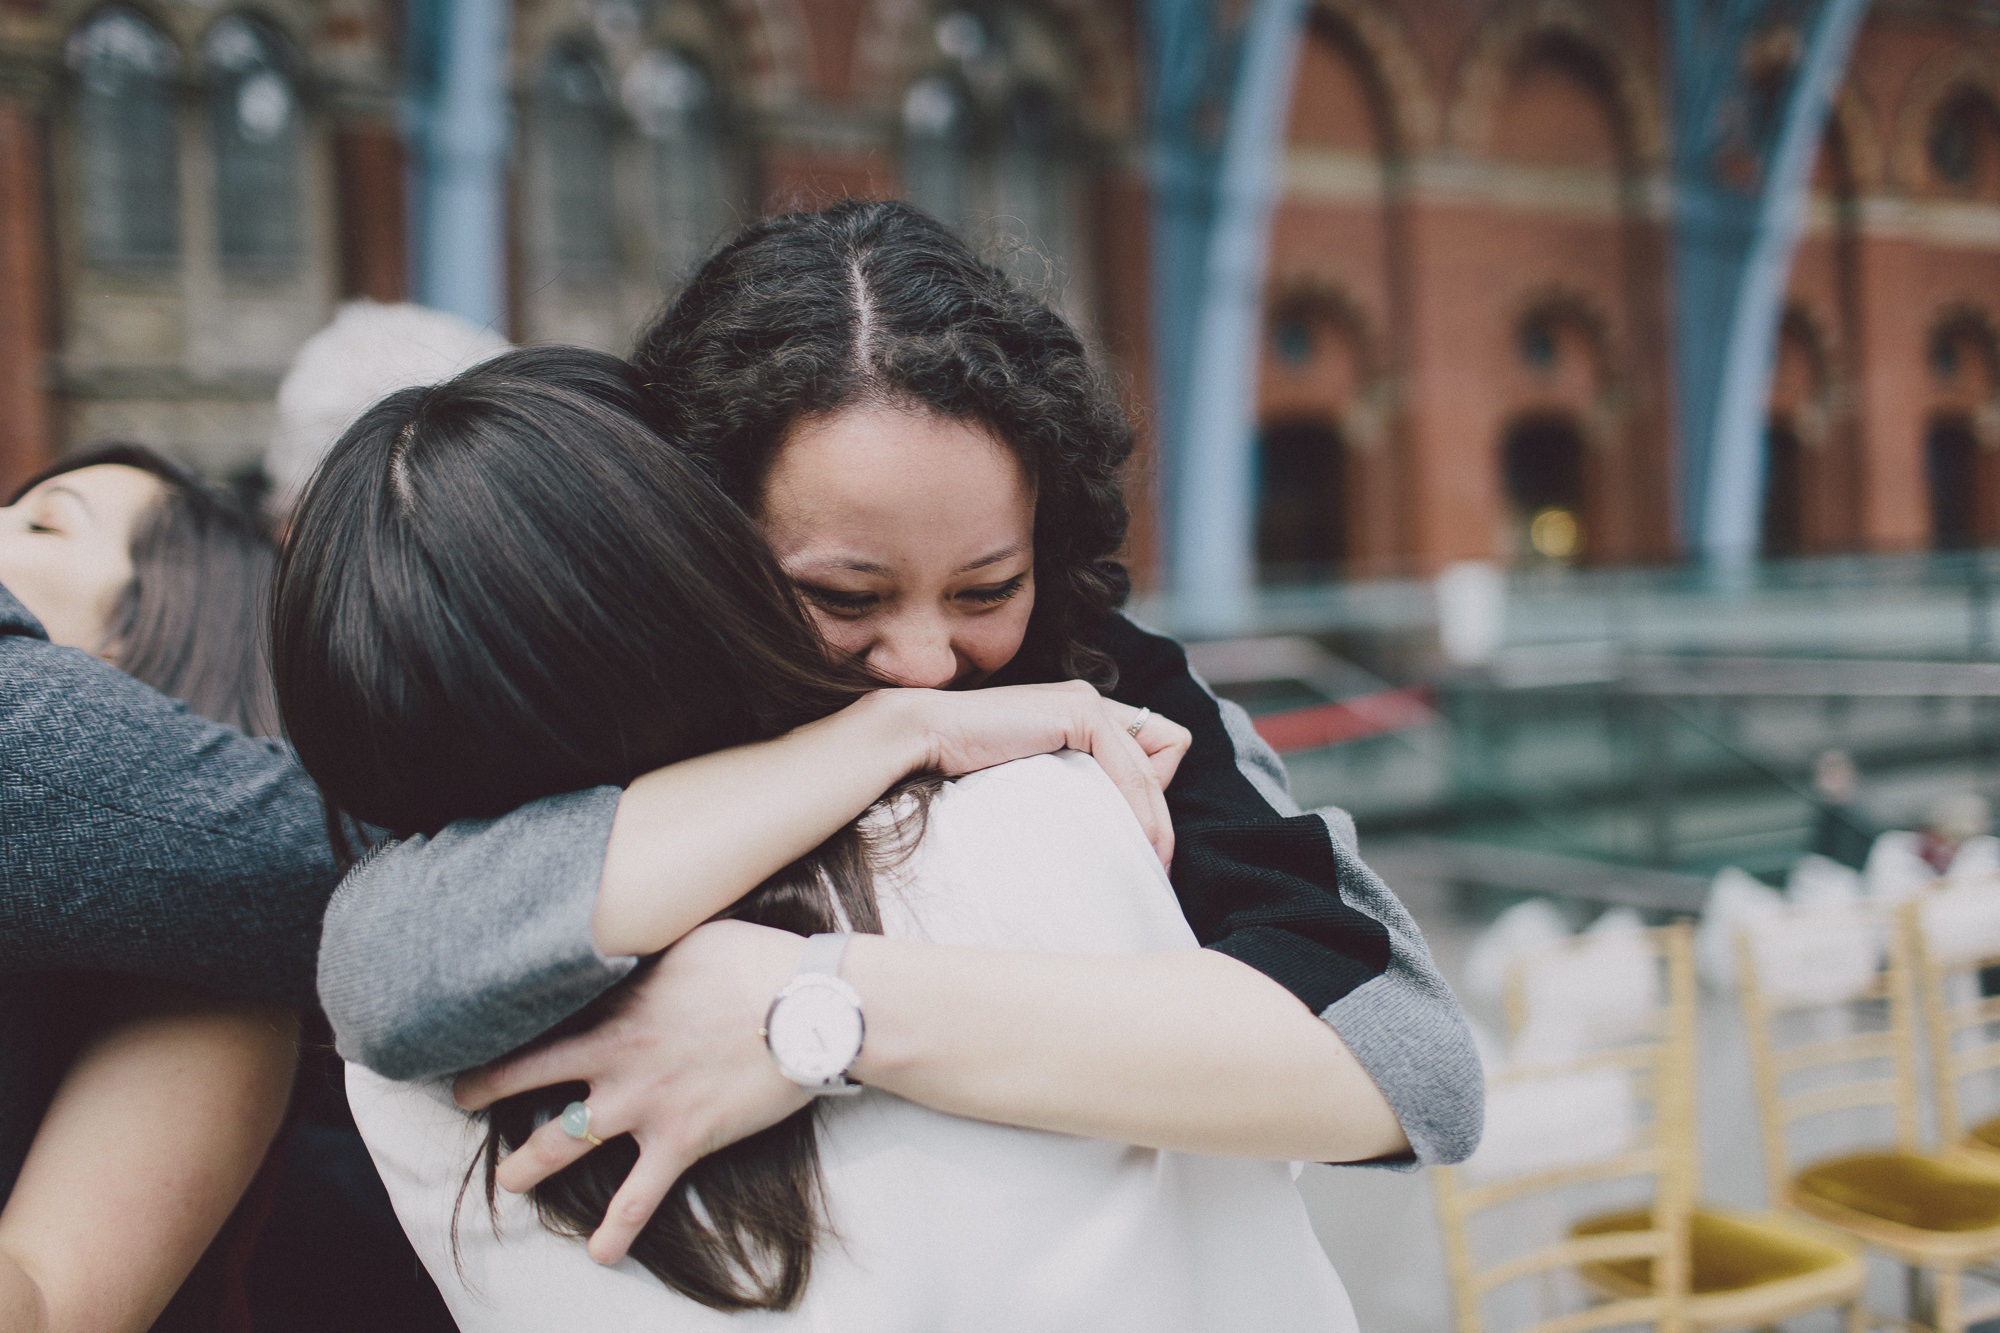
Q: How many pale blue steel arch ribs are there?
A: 3